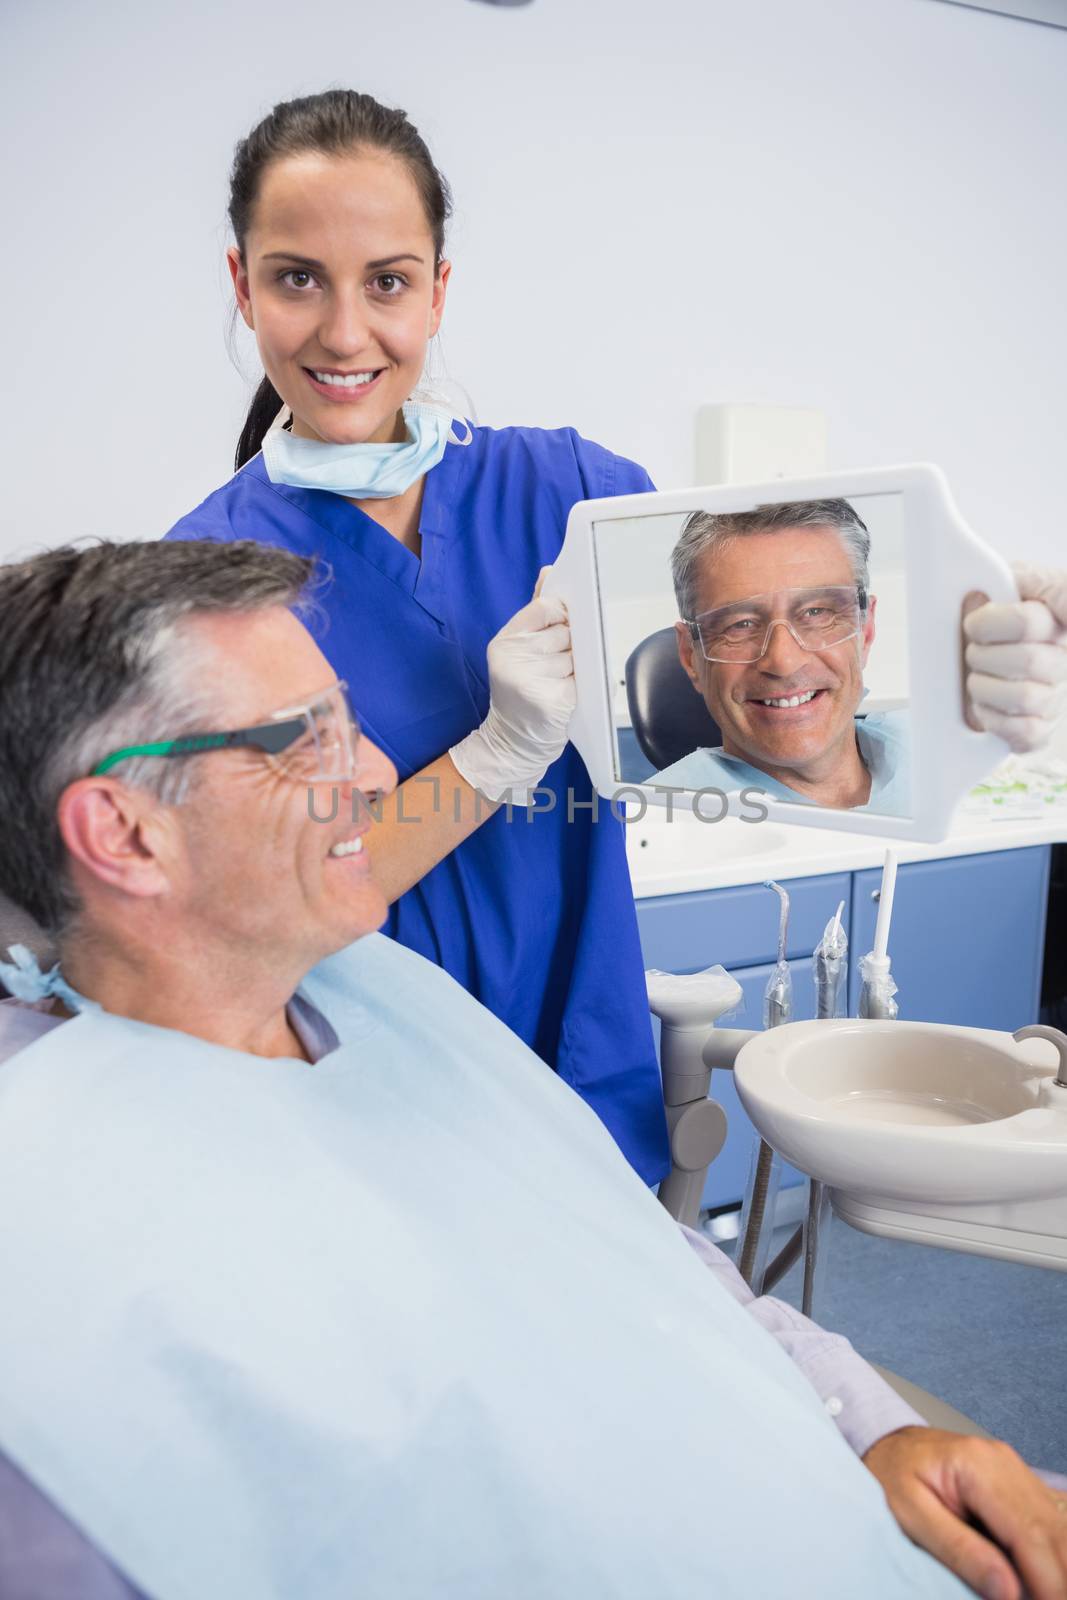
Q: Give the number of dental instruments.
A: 3